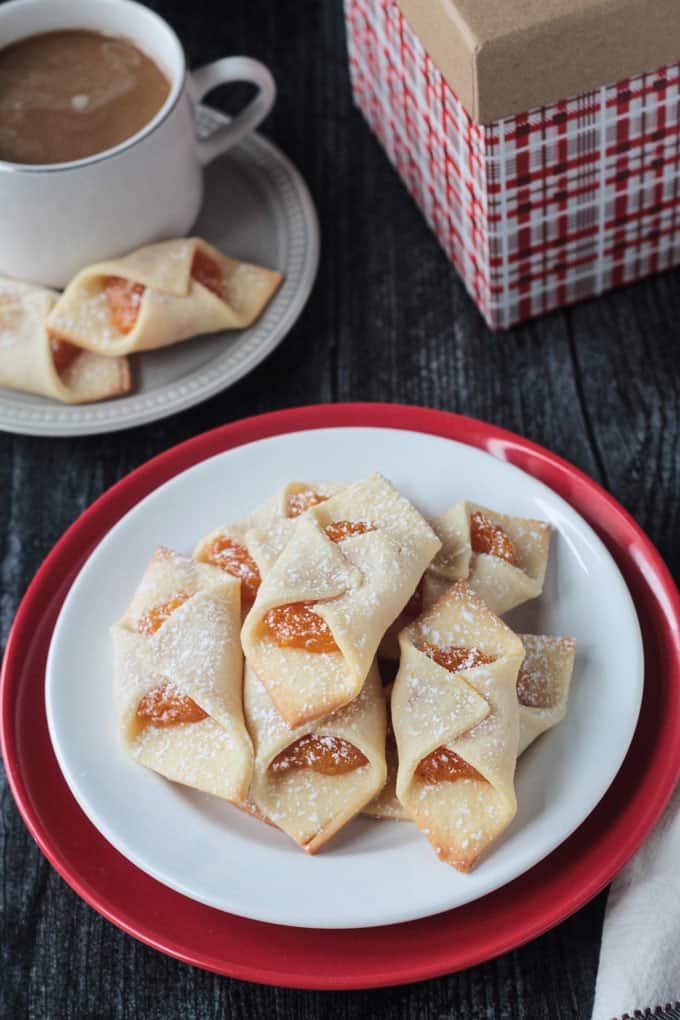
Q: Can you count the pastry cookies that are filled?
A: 9